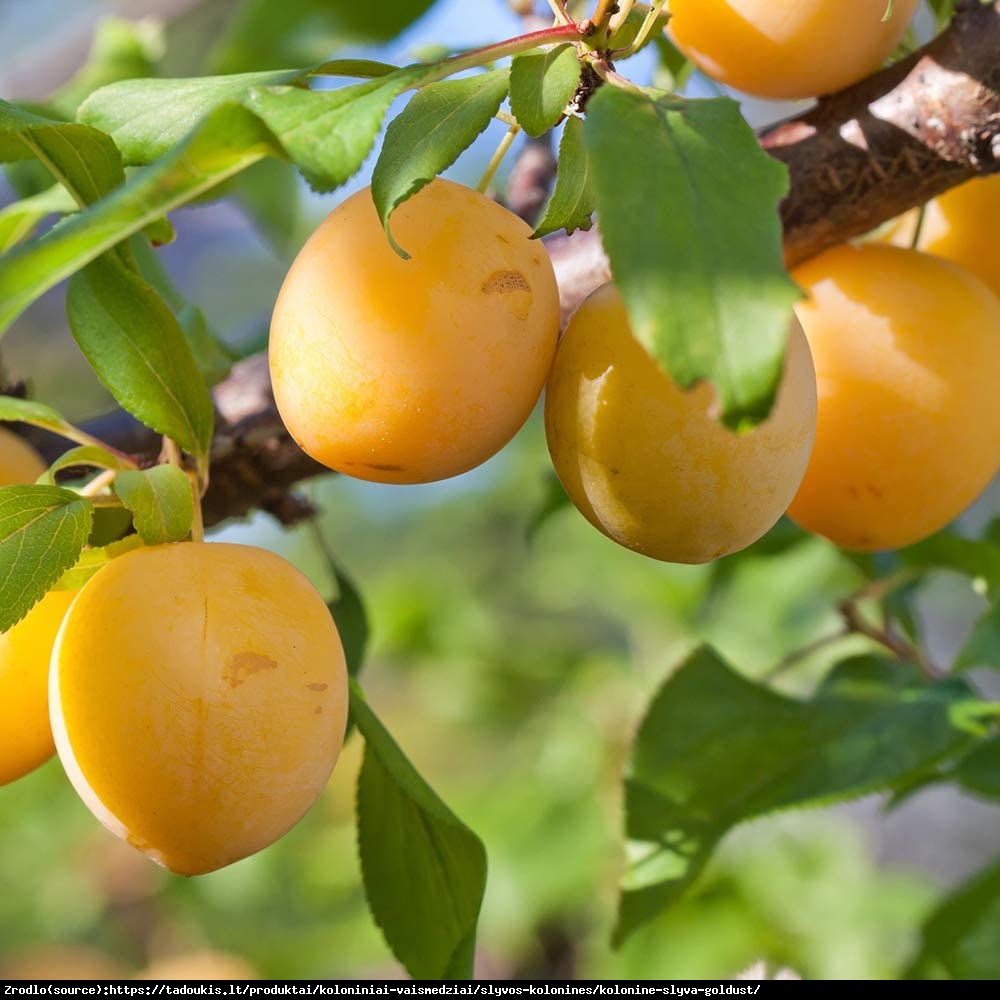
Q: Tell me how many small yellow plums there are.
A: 8